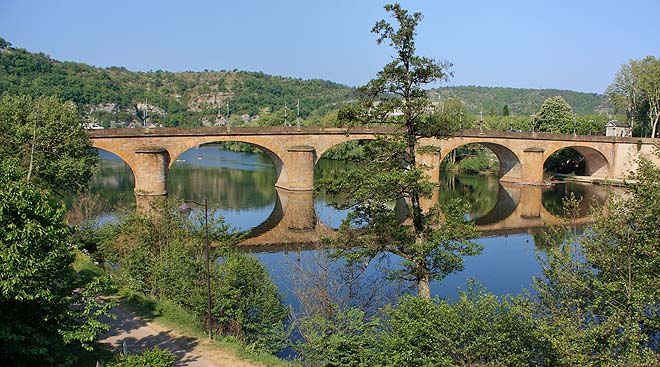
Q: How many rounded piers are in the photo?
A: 4